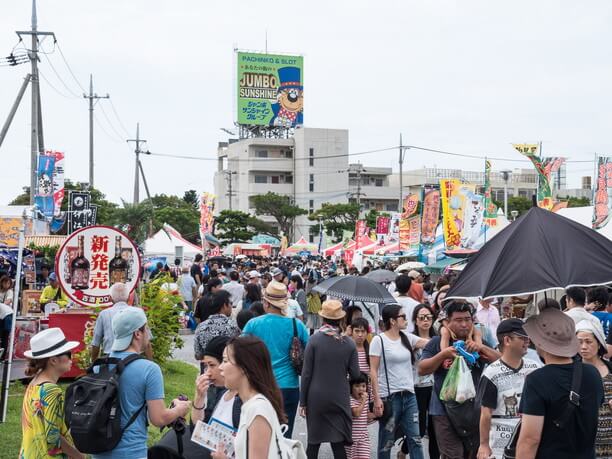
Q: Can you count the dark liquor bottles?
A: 2